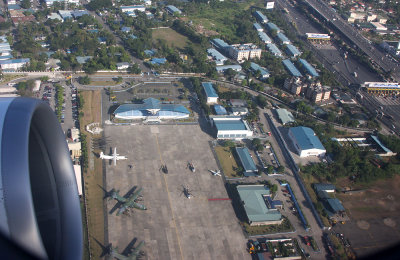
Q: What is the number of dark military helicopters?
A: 3